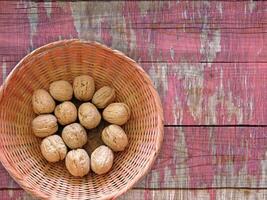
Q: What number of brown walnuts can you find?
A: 13